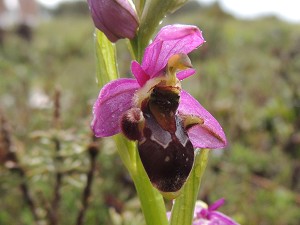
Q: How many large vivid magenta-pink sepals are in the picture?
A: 3